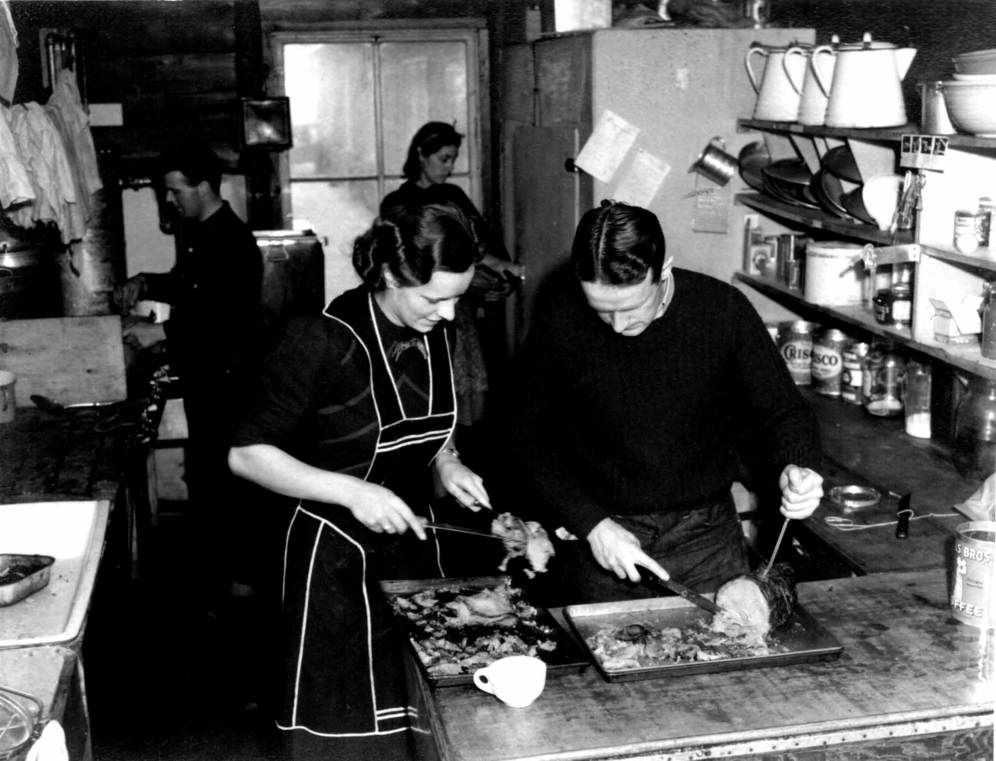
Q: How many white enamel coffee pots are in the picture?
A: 3